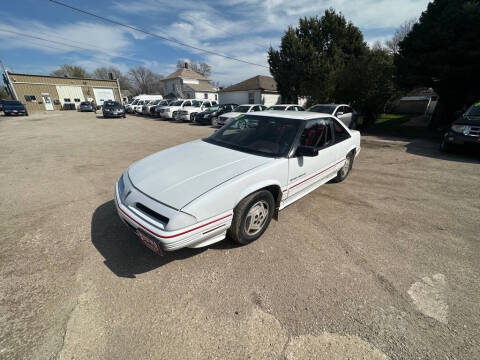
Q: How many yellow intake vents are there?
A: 0